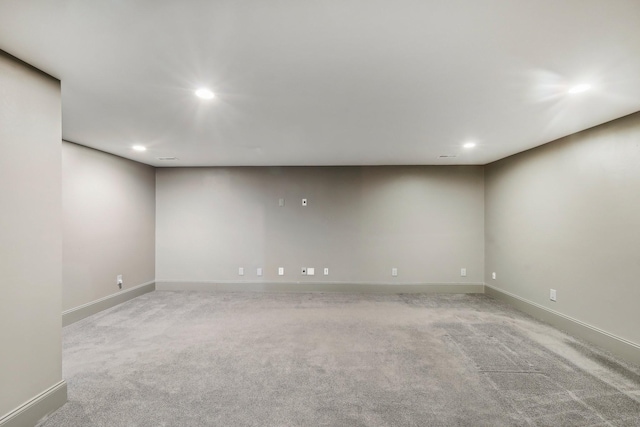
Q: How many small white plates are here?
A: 13